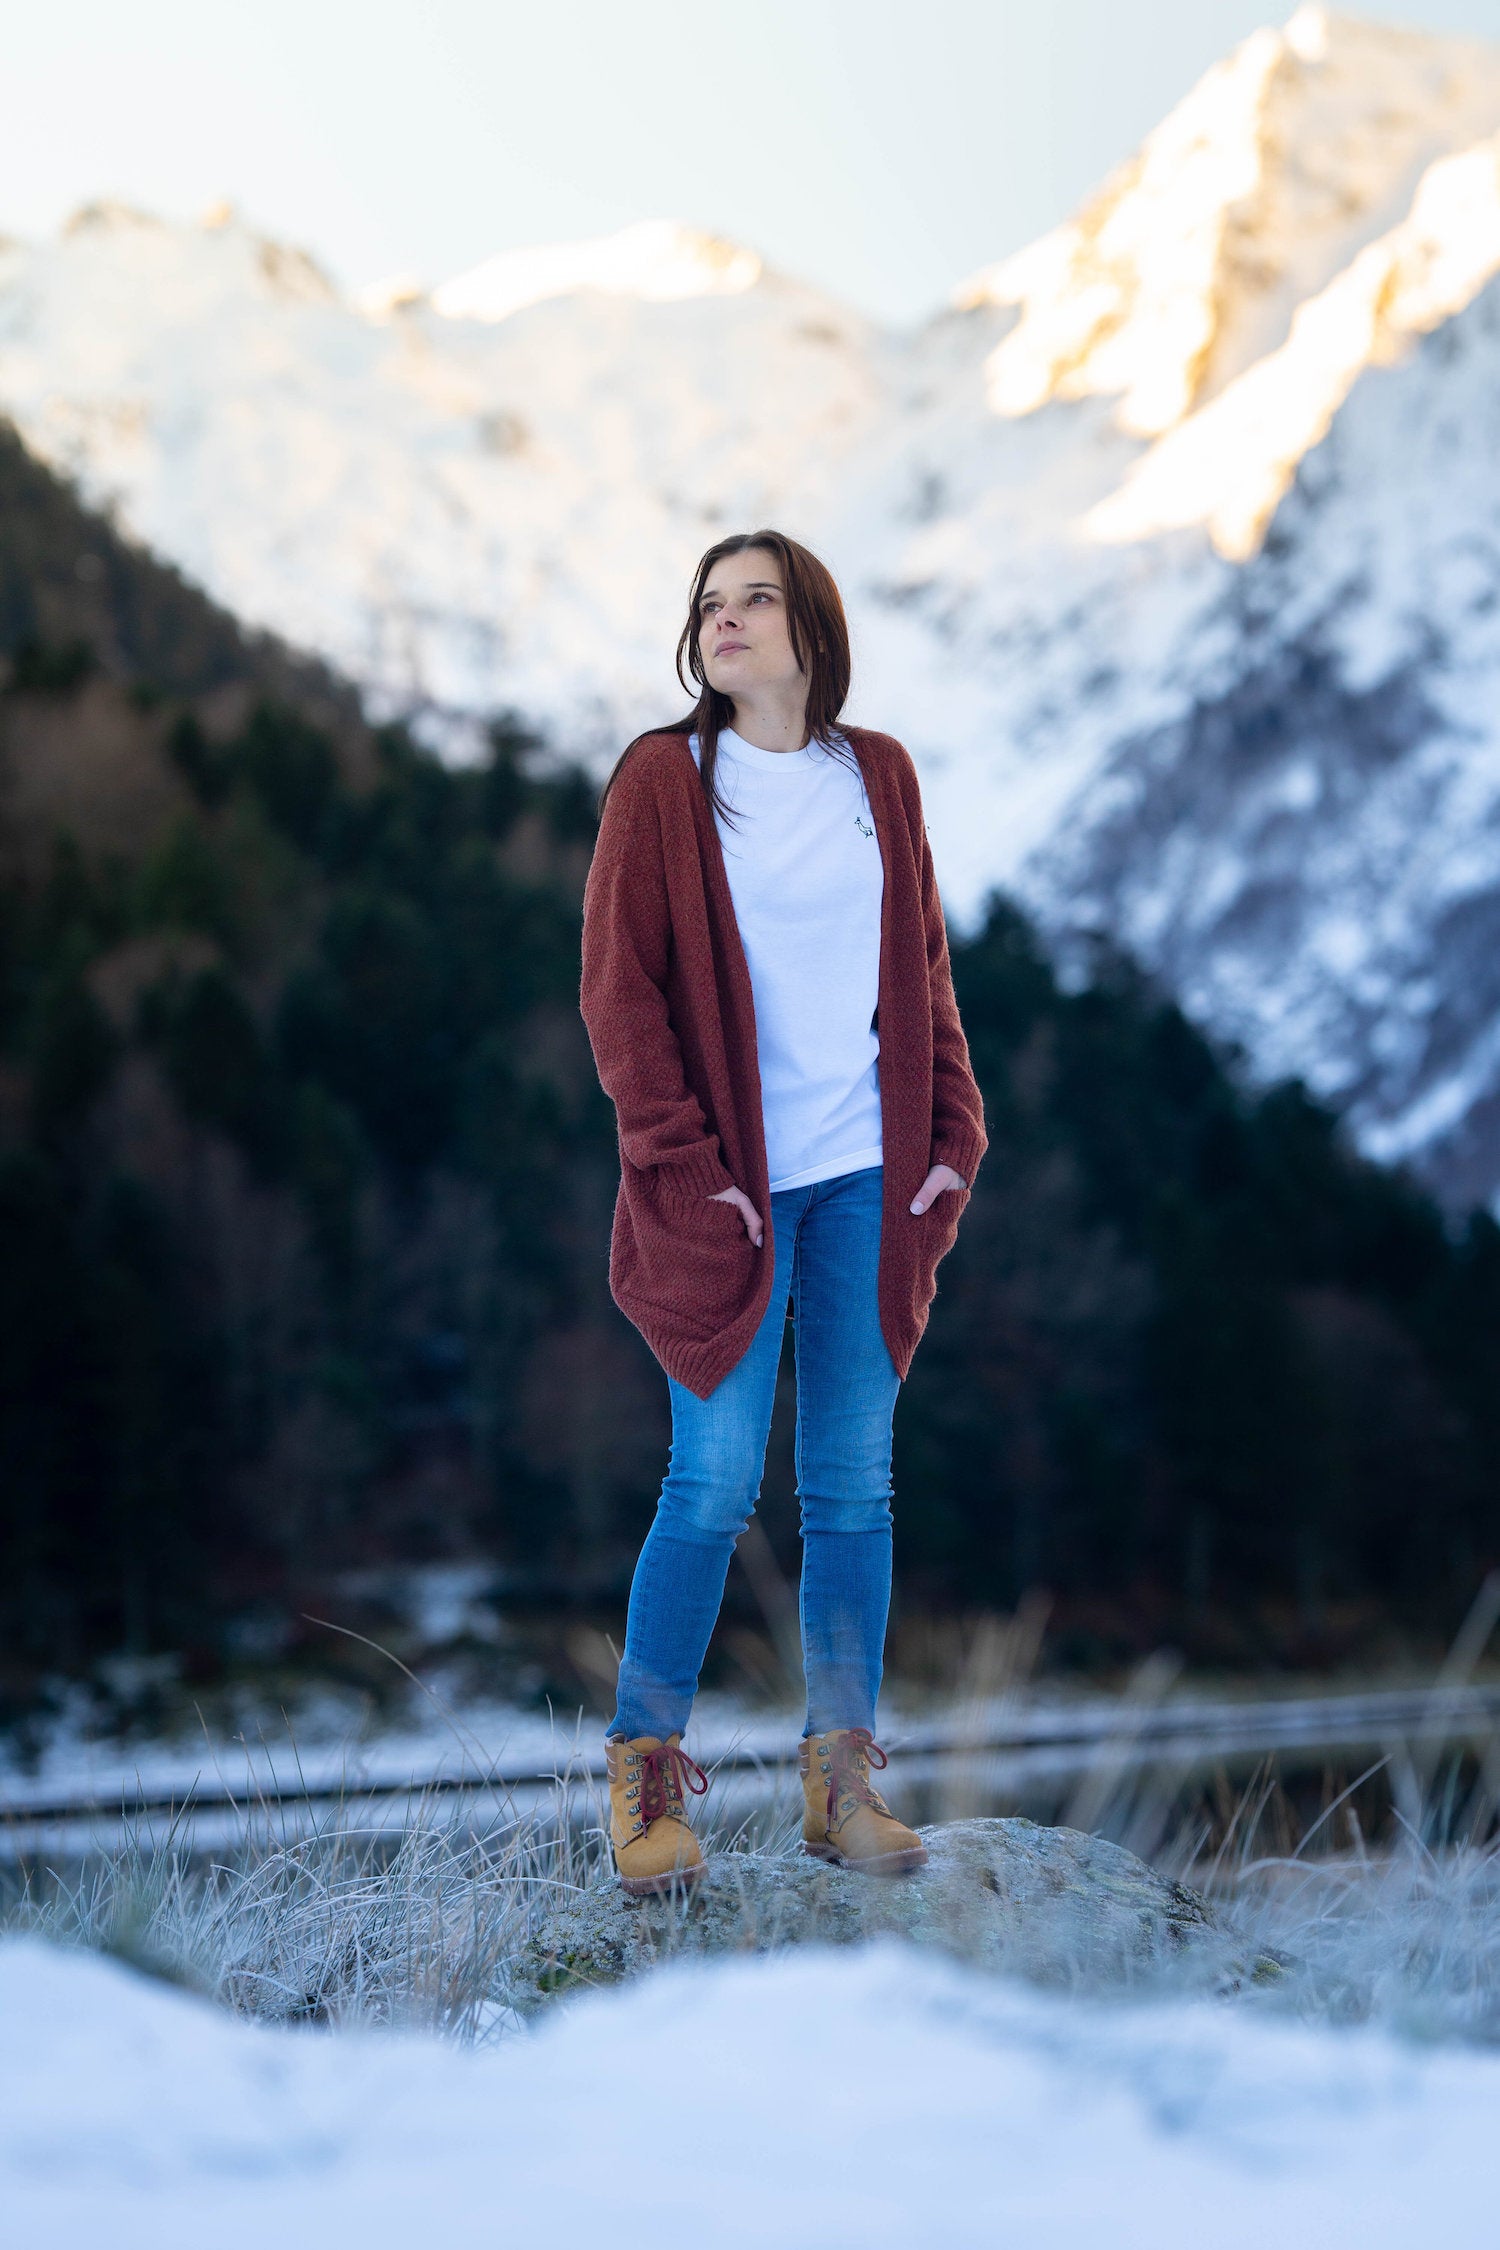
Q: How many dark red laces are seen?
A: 2